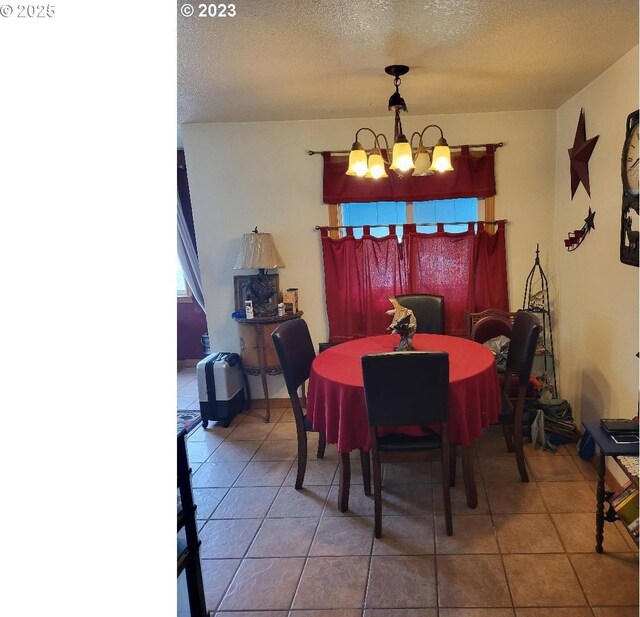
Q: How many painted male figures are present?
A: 0